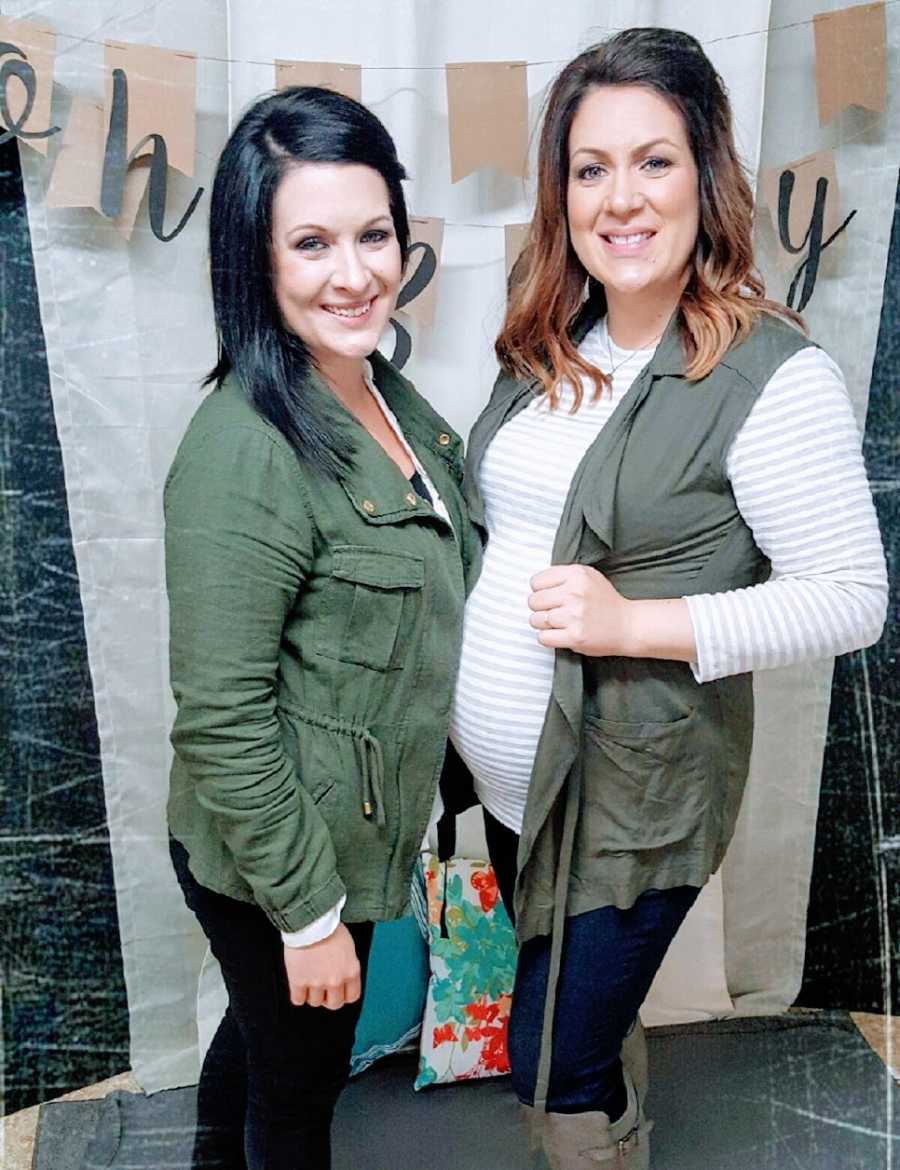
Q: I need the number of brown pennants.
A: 9